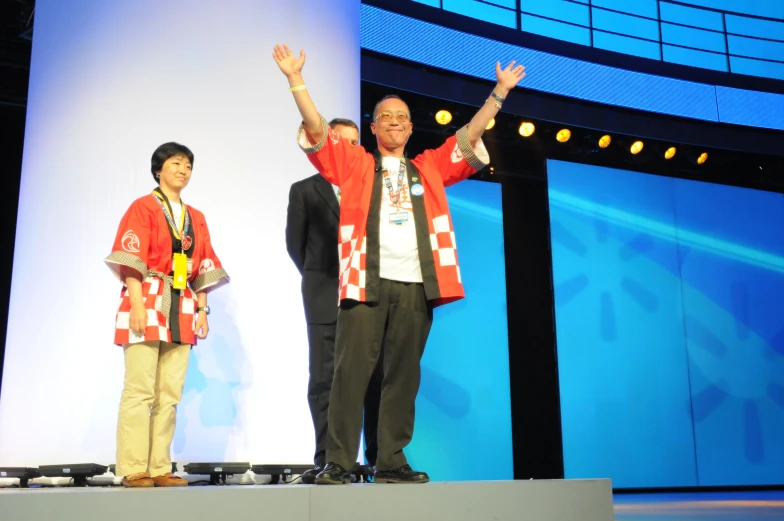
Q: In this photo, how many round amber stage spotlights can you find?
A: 8